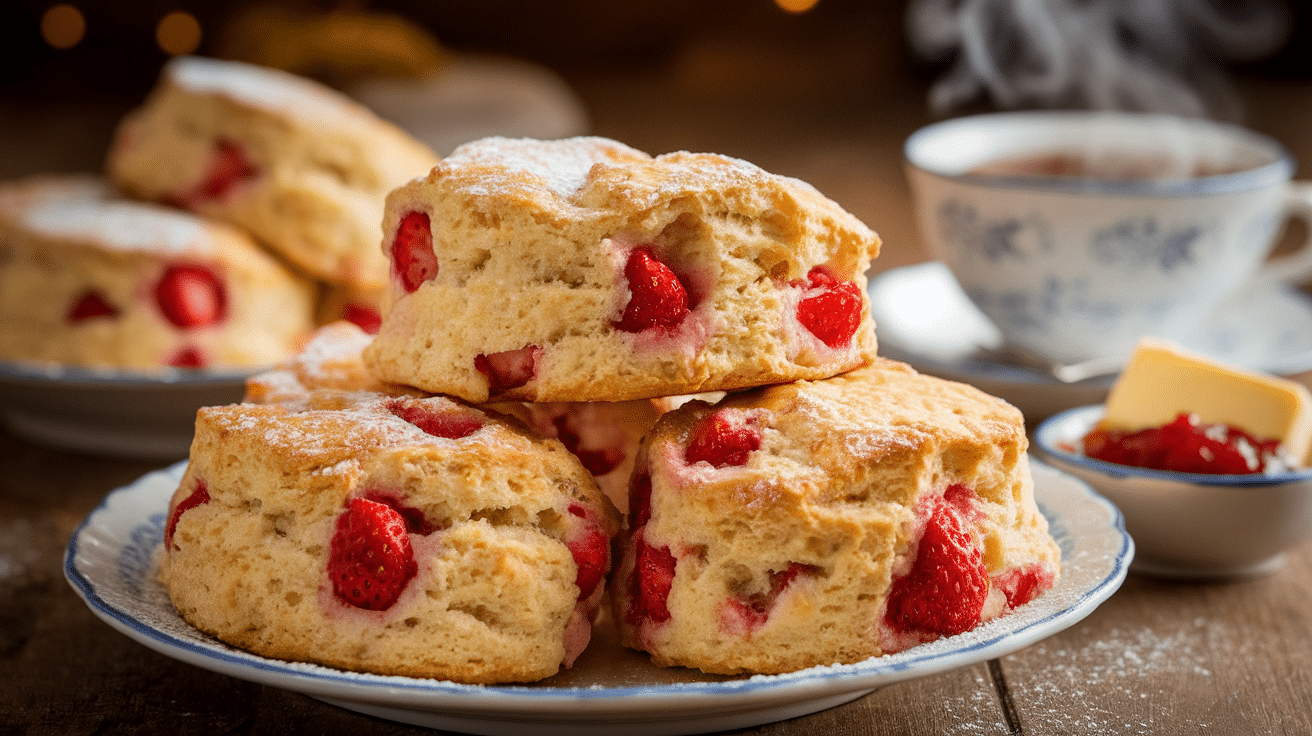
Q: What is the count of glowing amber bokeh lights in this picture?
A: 3